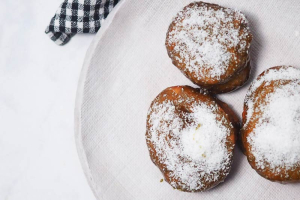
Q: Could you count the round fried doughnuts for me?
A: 3